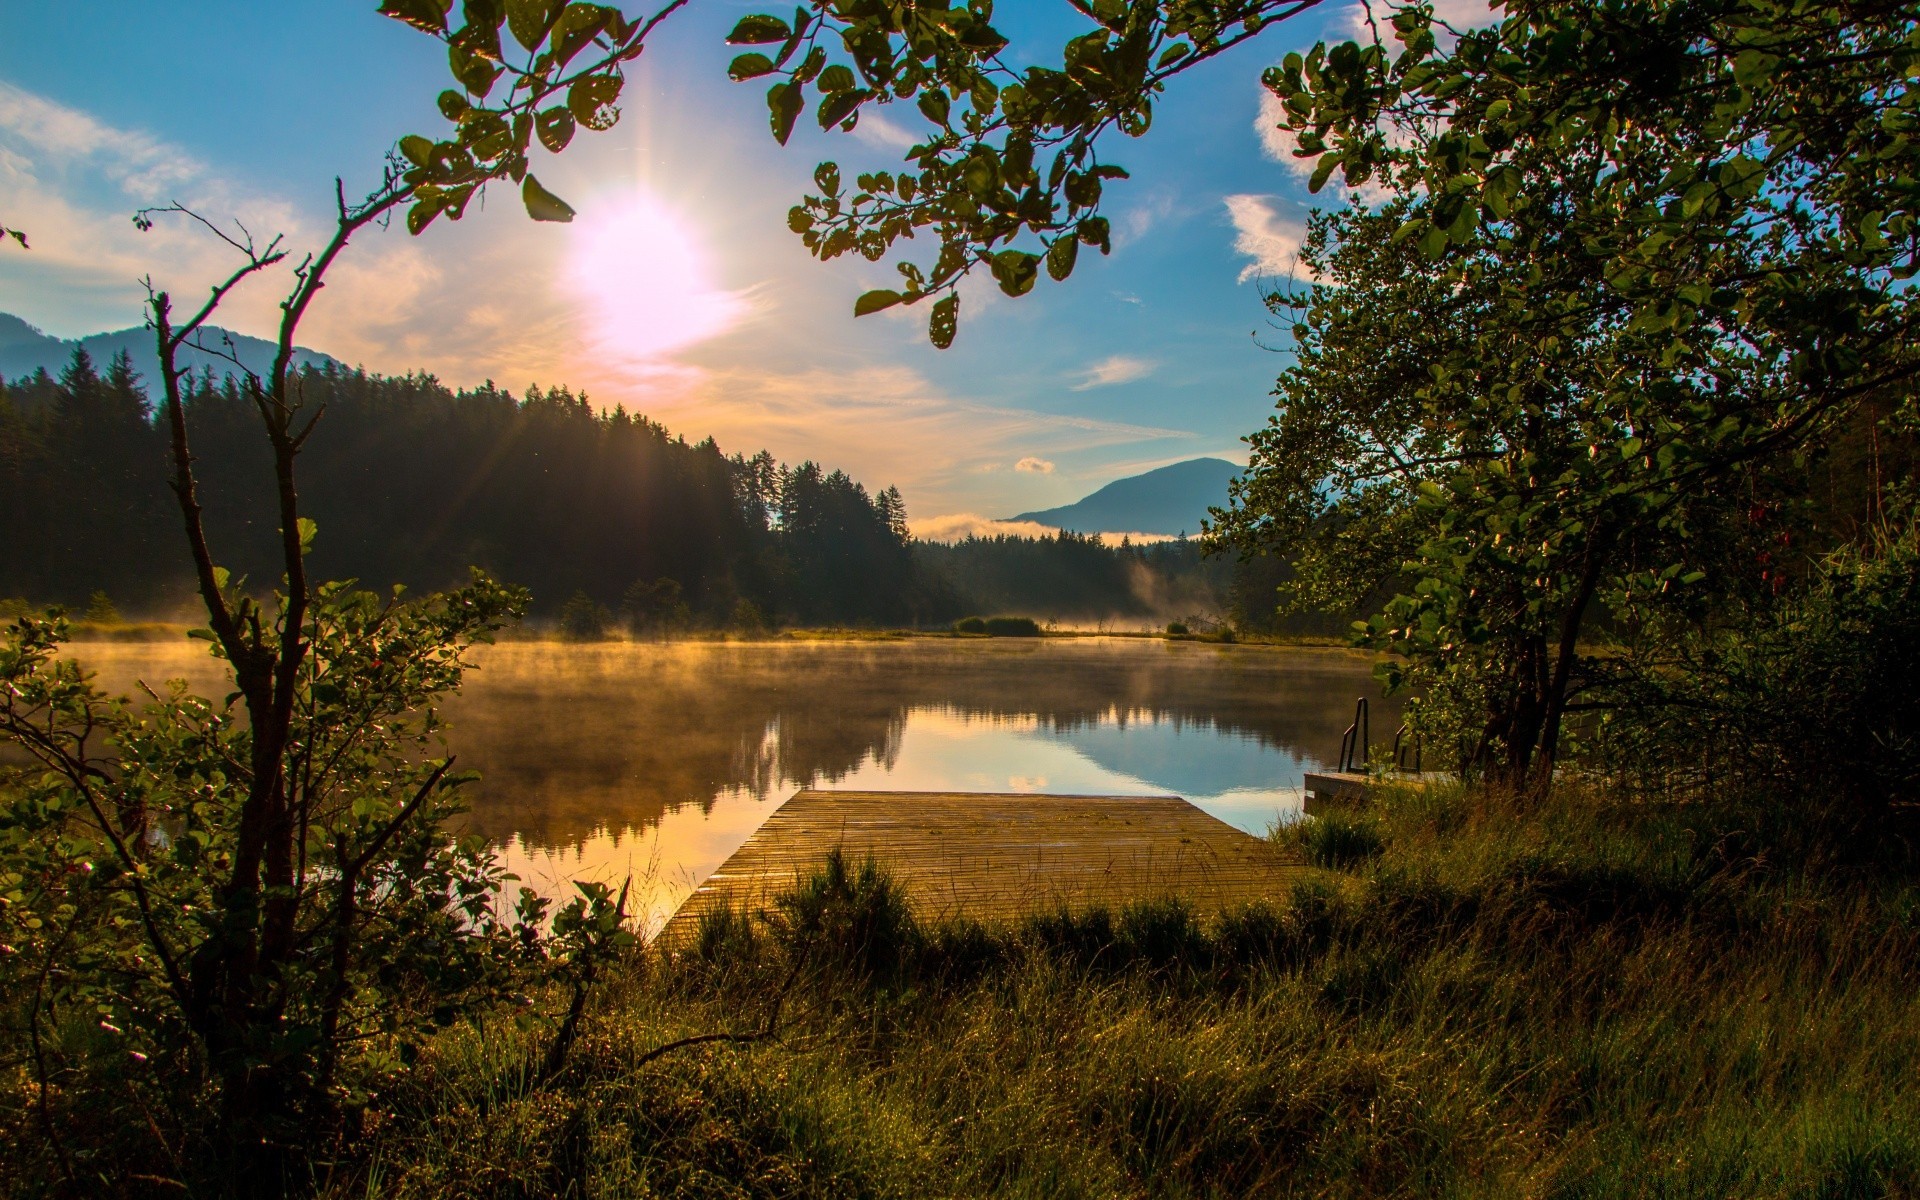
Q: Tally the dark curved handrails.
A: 2